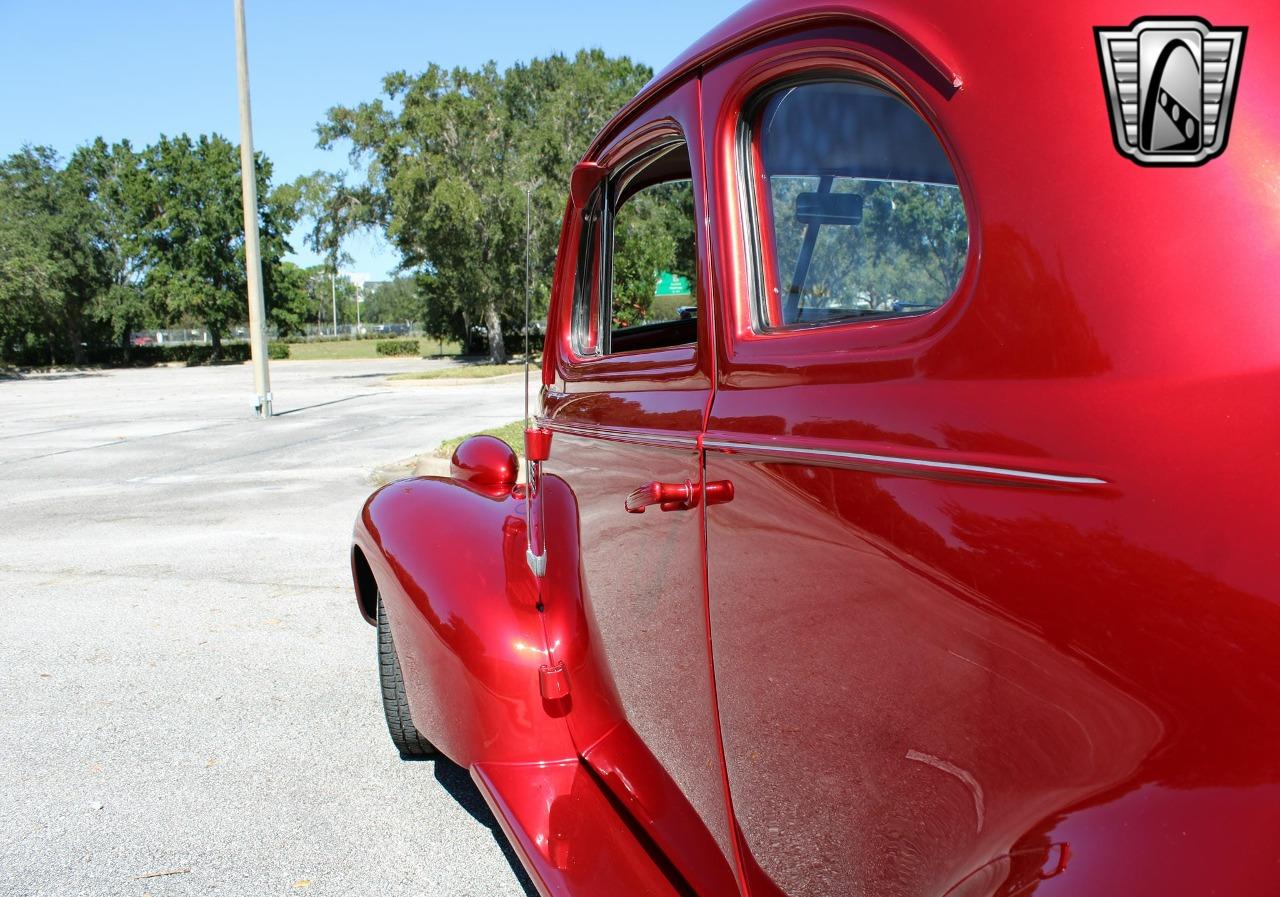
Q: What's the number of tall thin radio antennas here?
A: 1